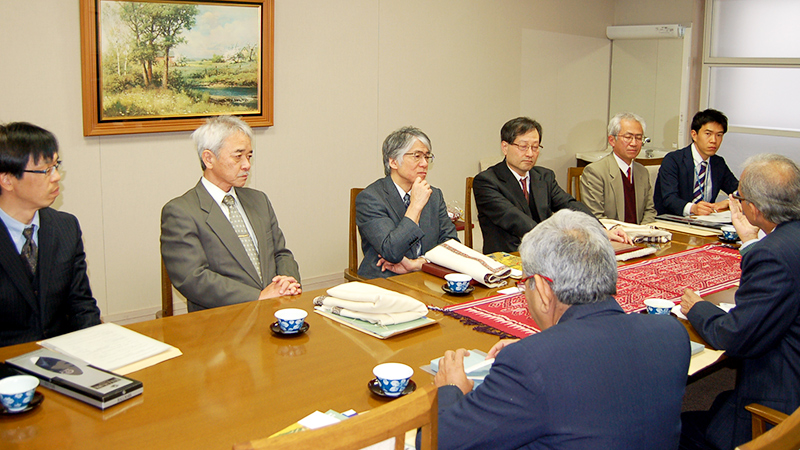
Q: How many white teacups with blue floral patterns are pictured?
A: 6